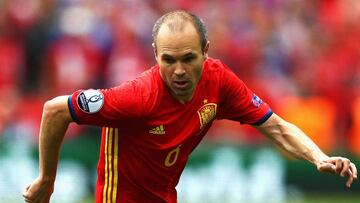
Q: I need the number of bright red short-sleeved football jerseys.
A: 1